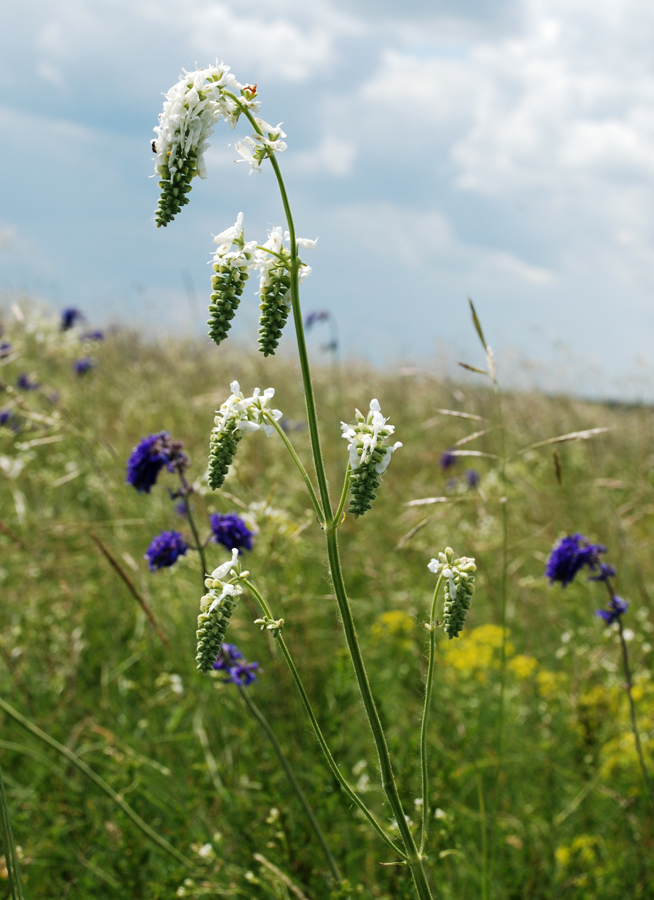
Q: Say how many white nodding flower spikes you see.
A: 7